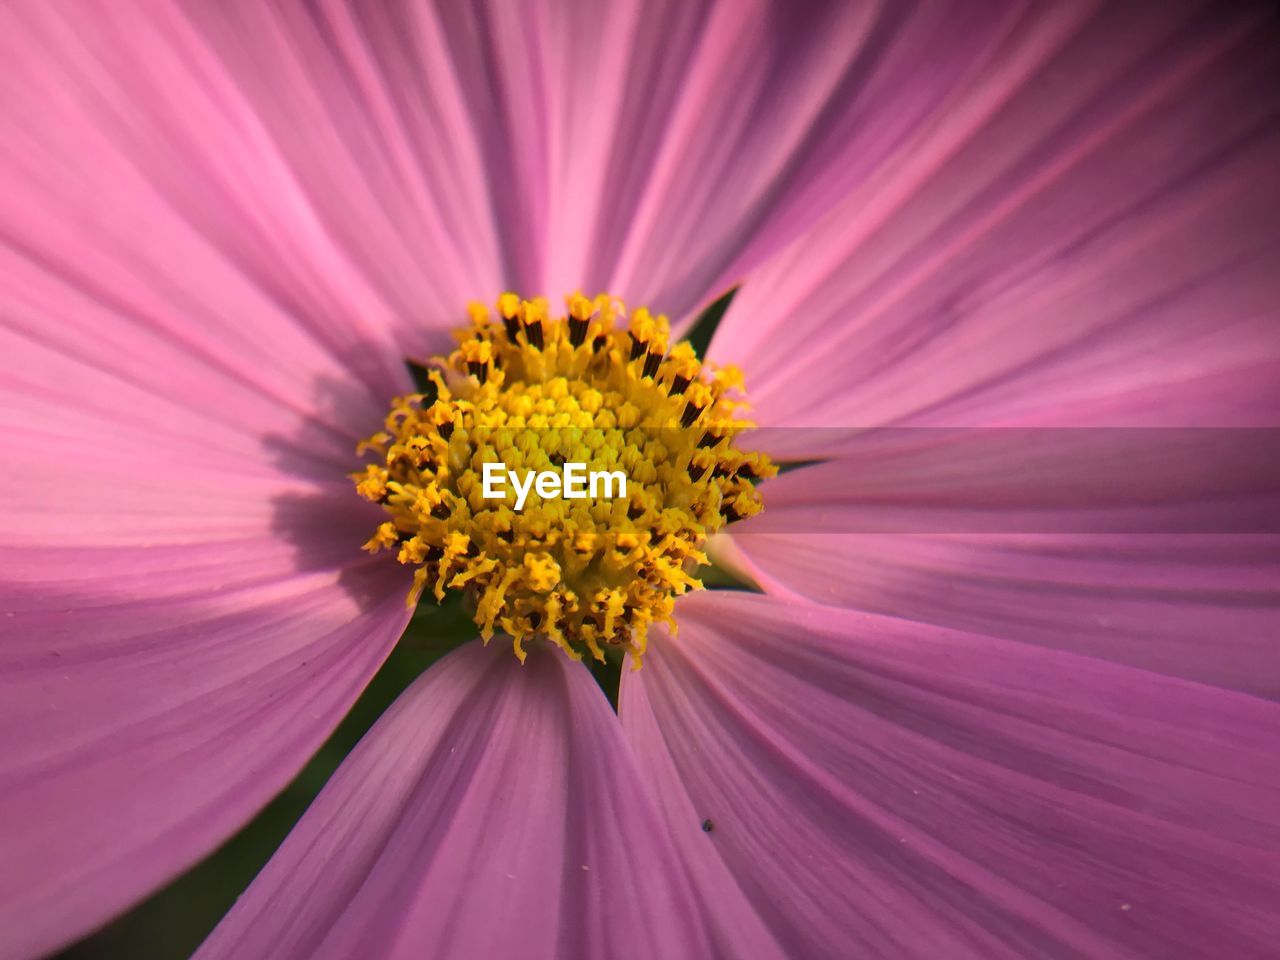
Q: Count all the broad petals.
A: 8